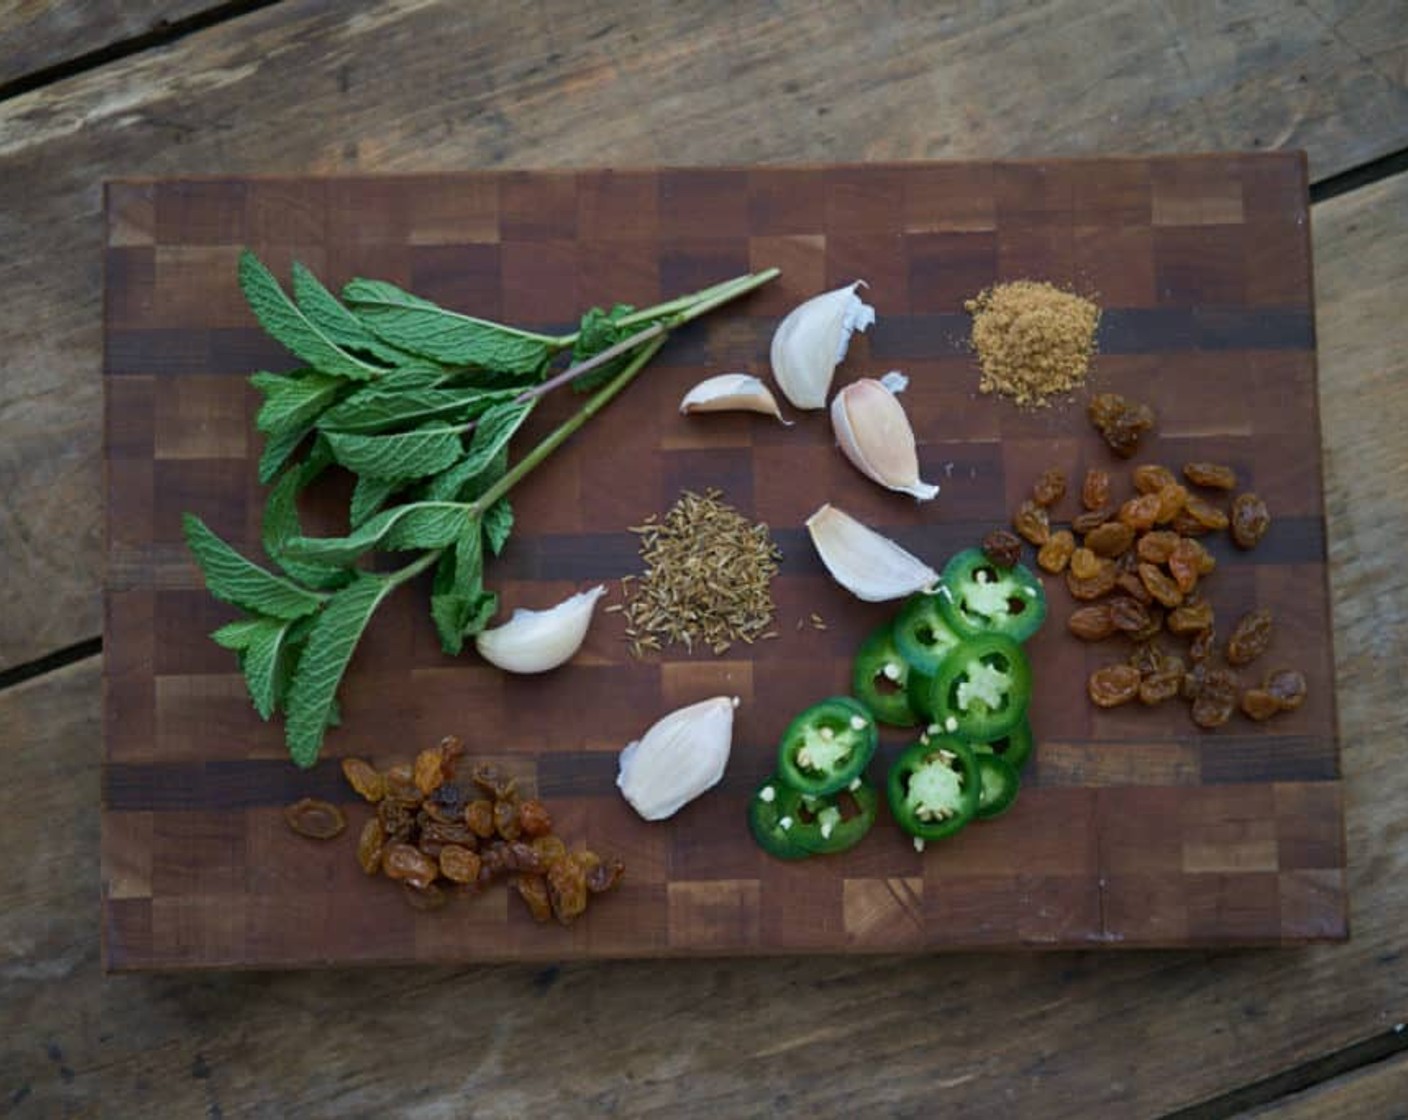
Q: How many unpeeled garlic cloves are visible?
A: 6